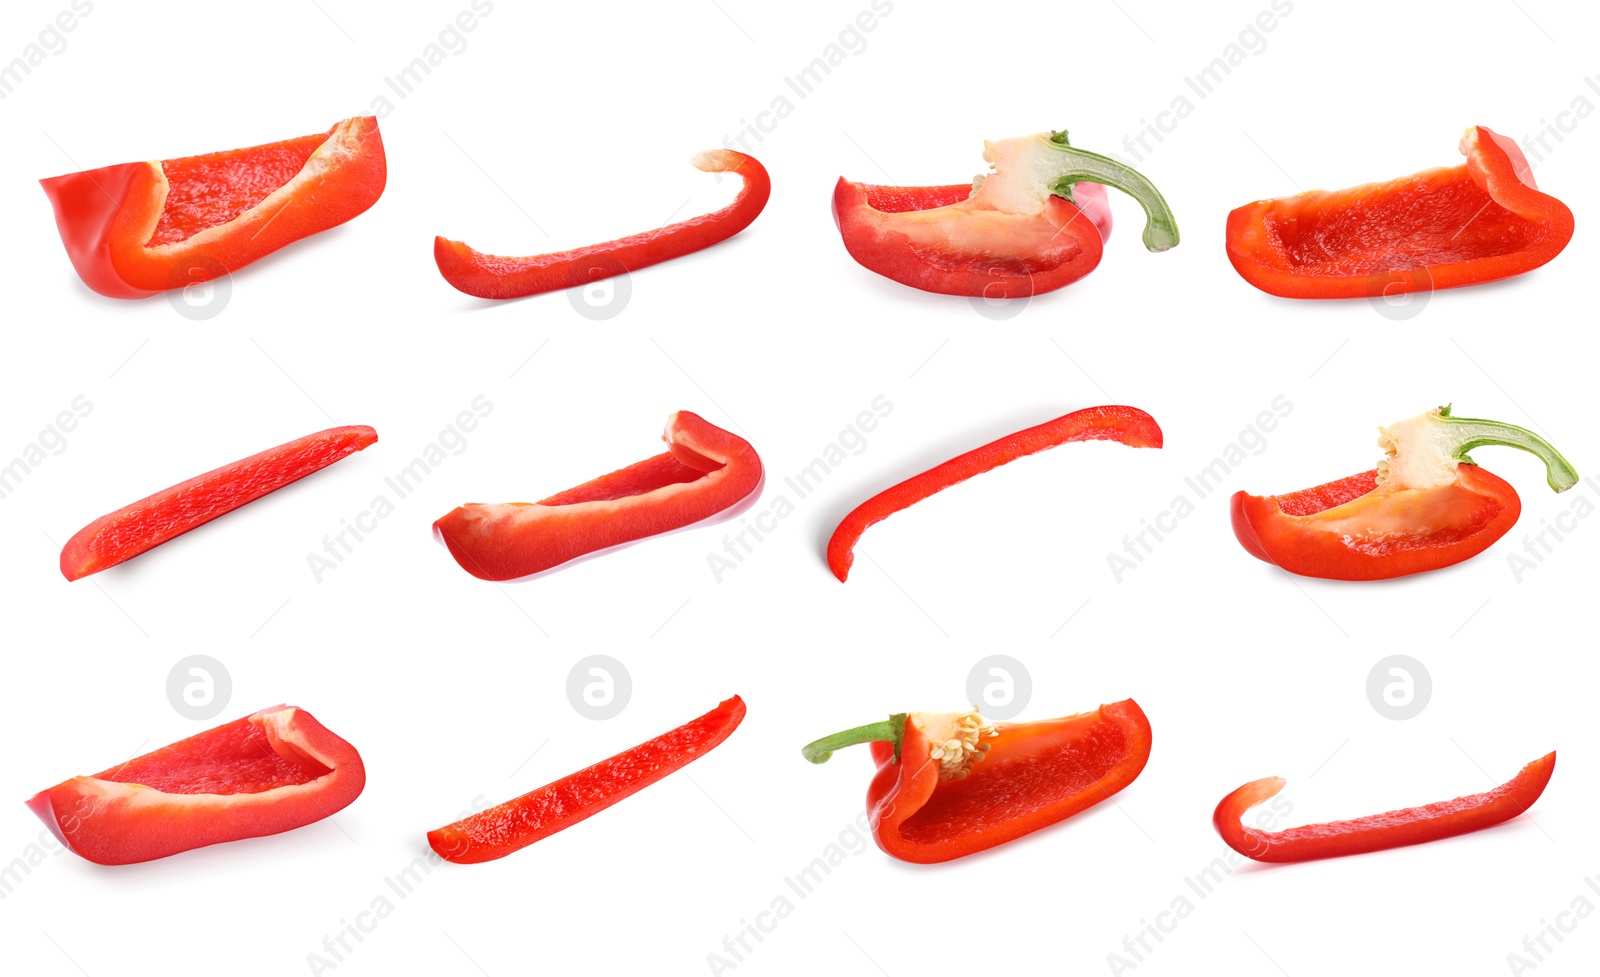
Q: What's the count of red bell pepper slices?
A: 12